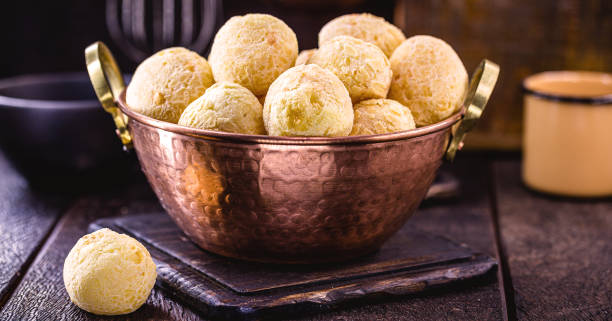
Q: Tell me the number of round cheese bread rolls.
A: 10